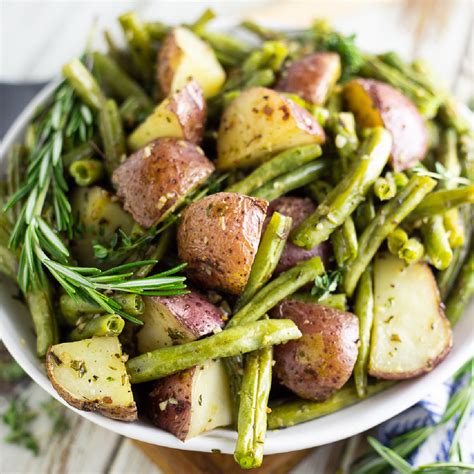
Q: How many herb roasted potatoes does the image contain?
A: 14